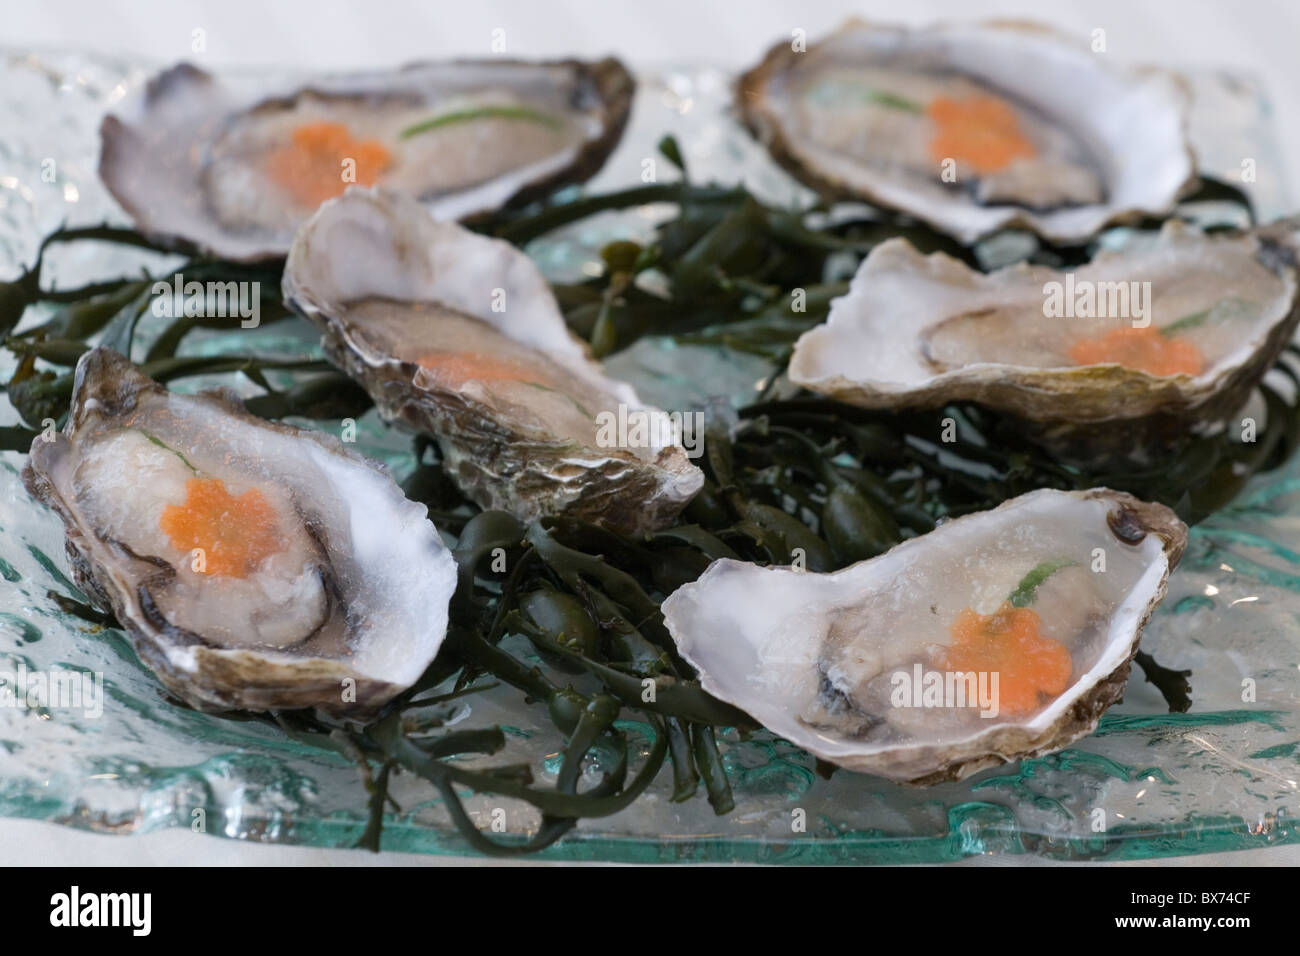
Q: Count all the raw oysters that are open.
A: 6